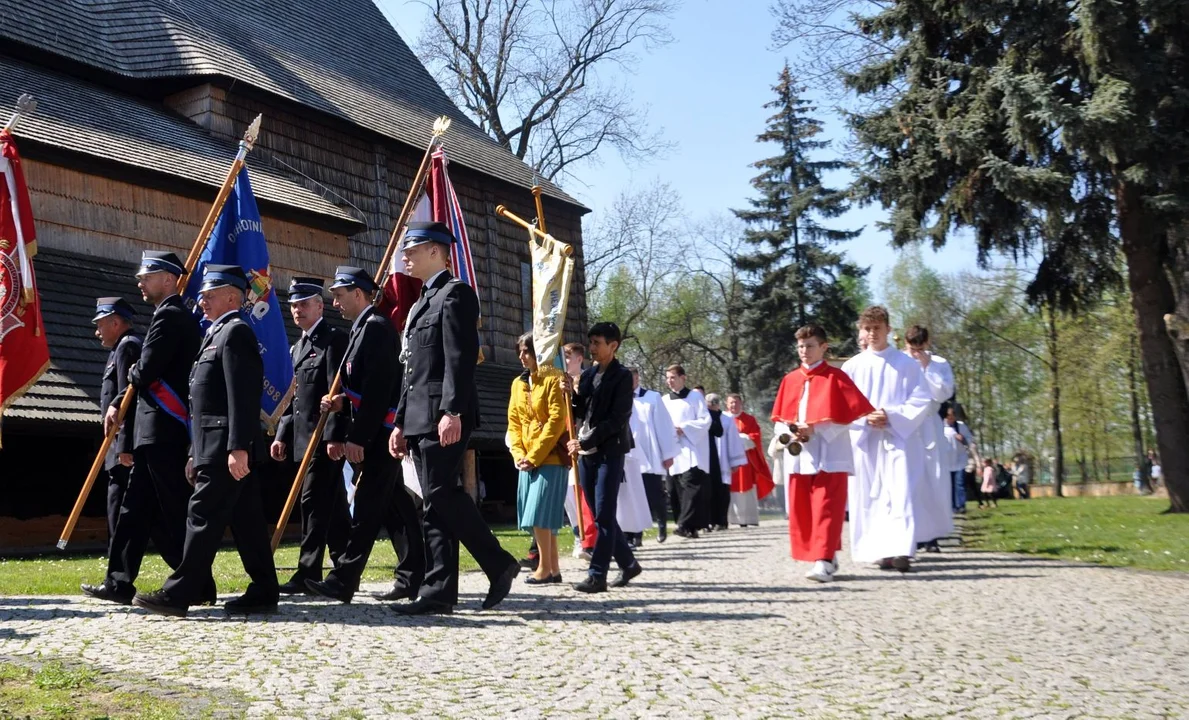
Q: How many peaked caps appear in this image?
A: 6